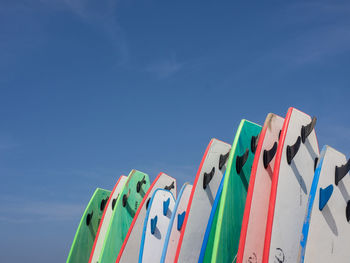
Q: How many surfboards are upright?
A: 12